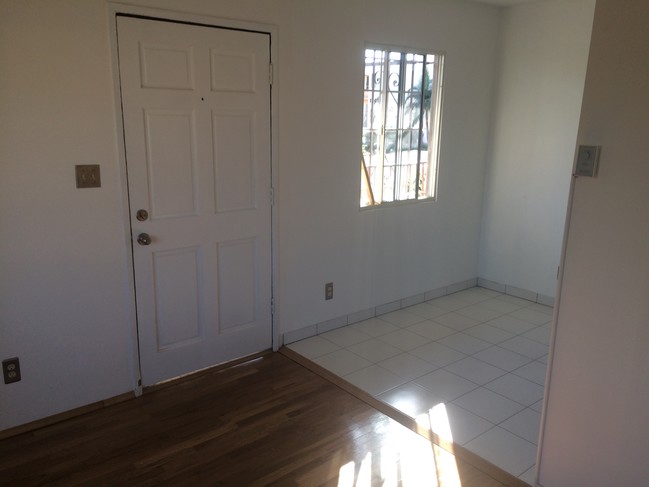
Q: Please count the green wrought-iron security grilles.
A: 0